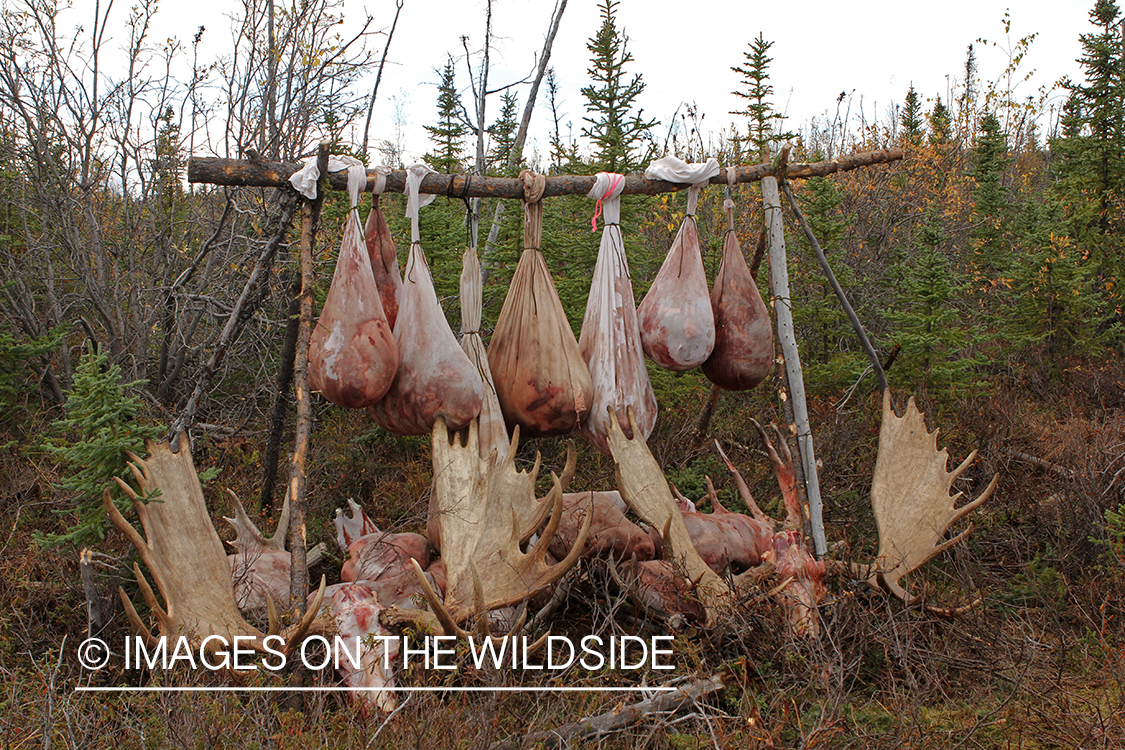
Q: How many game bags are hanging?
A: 8